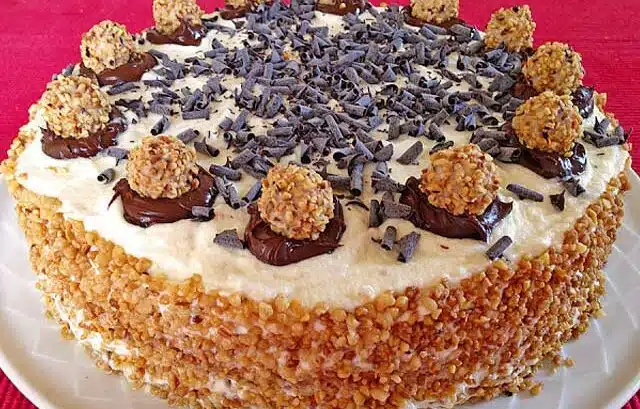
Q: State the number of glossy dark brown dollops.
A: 12